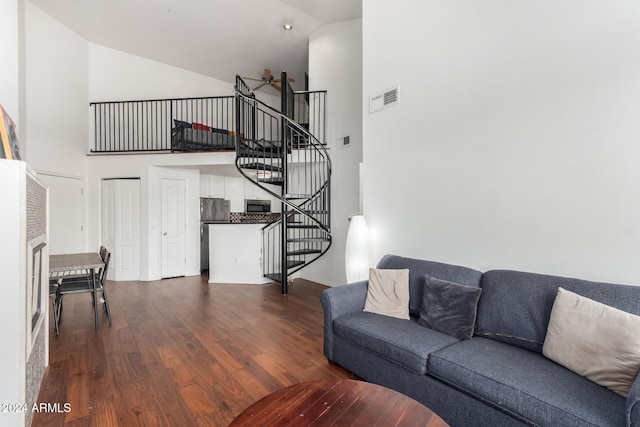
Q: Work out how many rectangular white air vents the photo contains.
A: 2